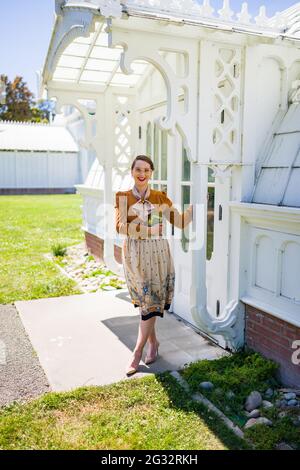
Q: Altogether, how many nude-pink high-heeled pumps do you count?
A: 2